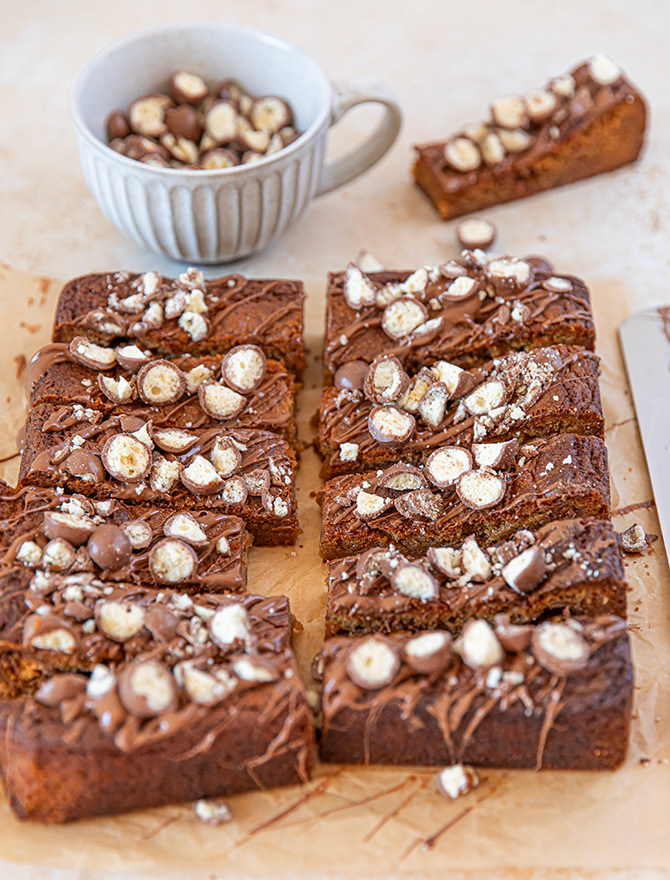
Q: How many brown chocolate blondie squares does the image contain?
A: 12